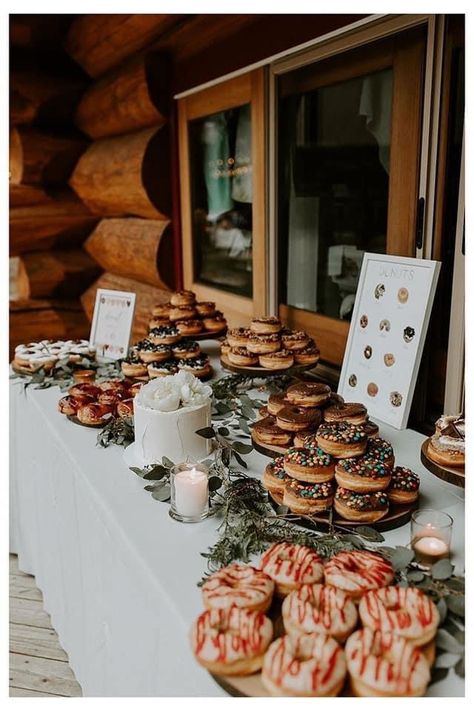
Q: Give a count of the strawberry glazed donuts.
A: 8